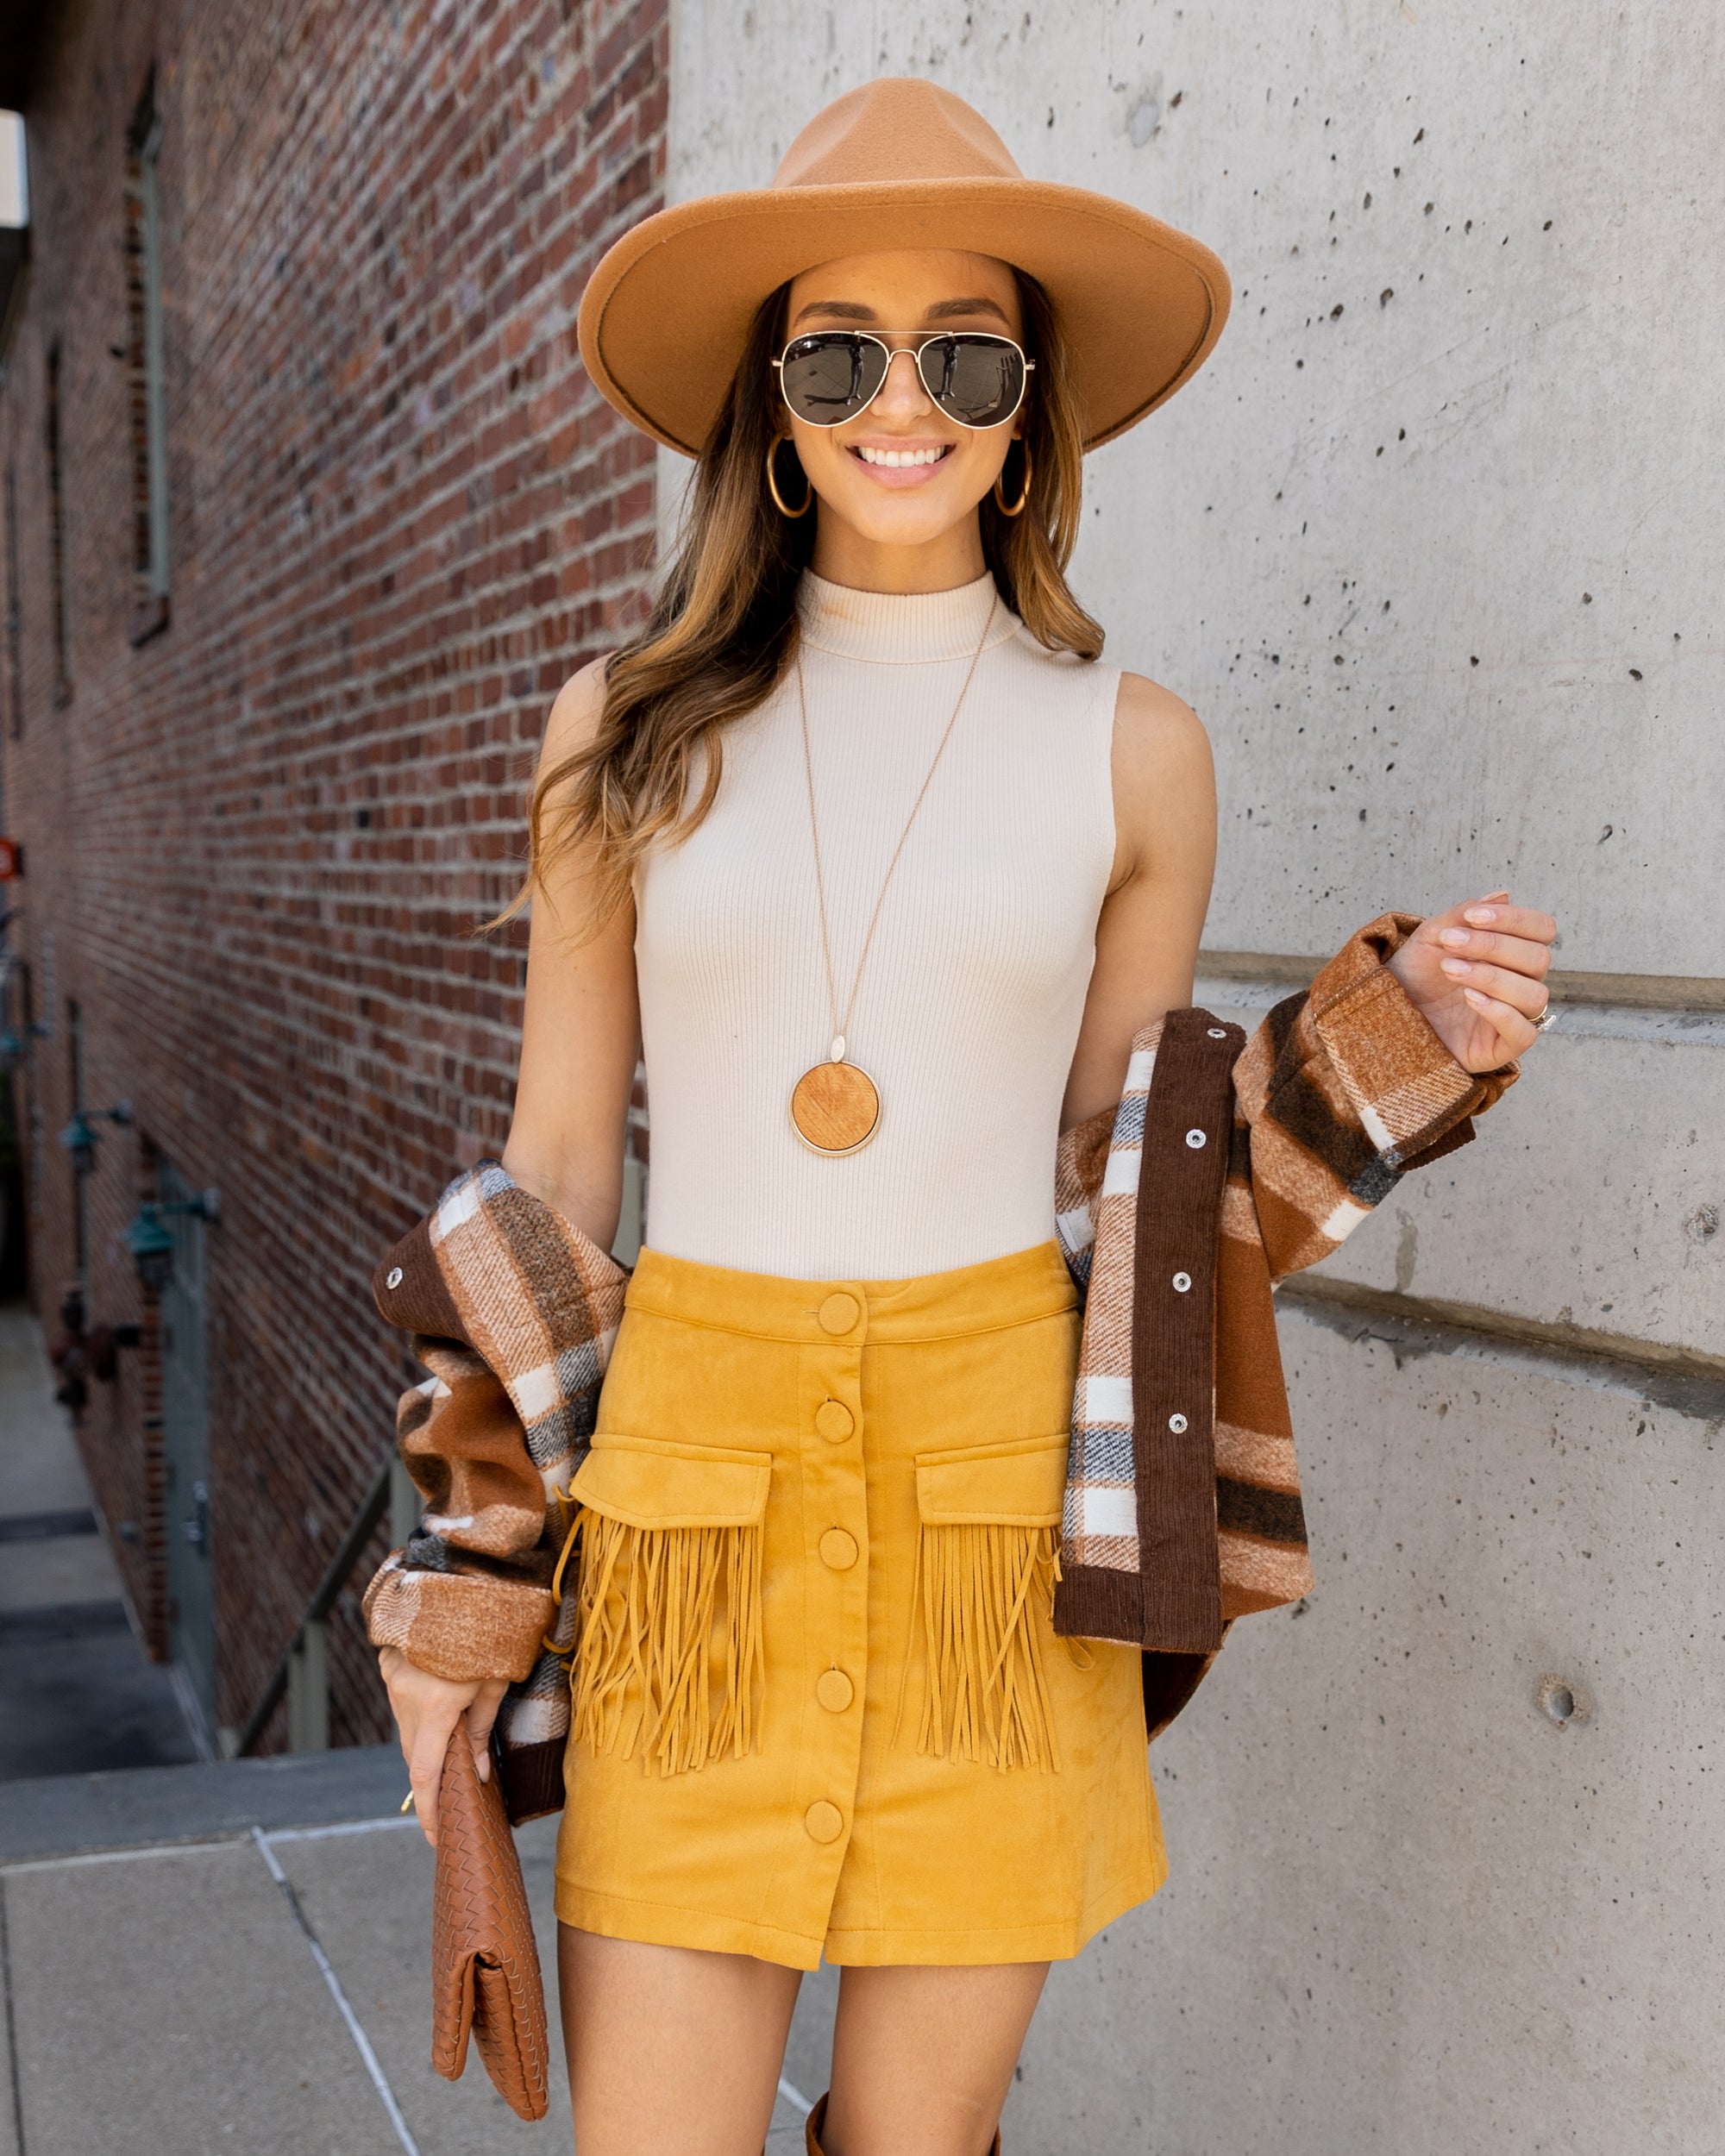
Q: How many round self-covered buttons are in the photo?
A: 5